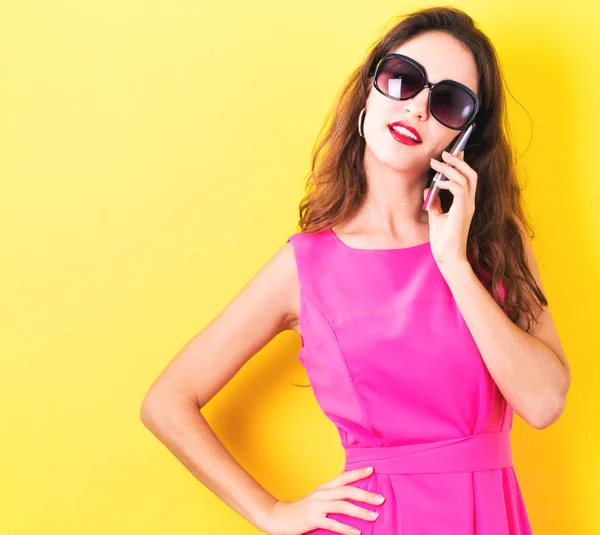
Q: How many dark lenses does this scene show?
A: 2